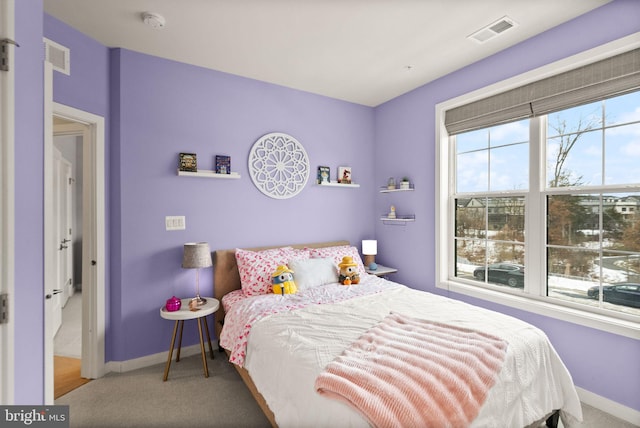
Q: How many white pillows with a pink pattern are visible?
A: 2